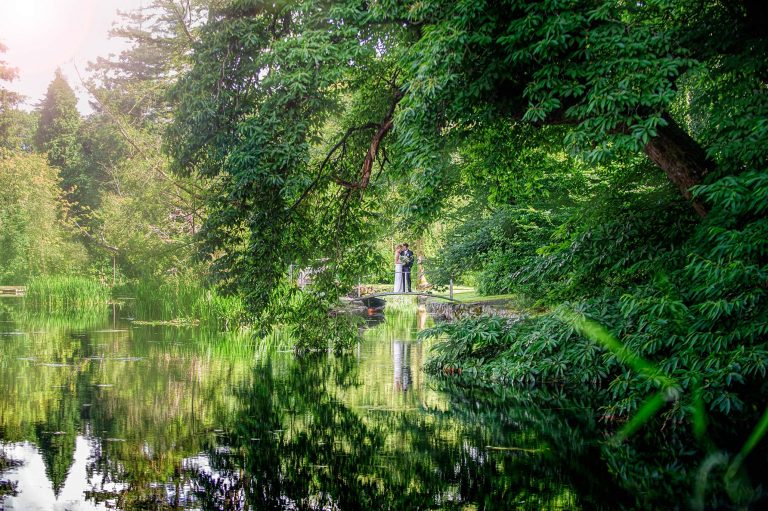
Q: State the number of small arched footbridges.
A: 1